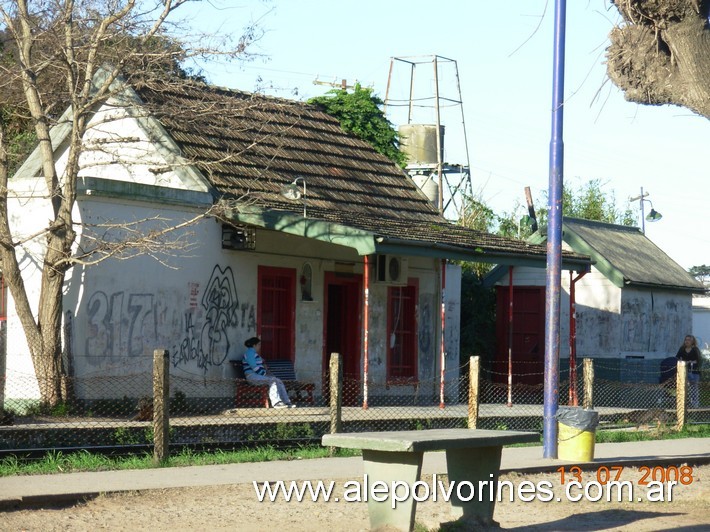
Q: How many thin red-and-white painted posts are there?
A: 4